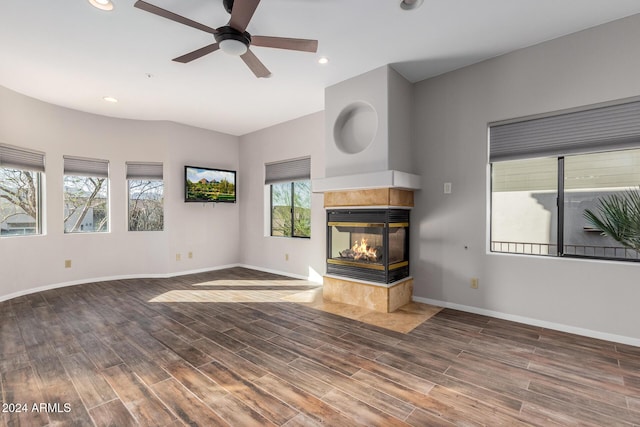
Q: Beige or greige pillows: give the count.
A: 0